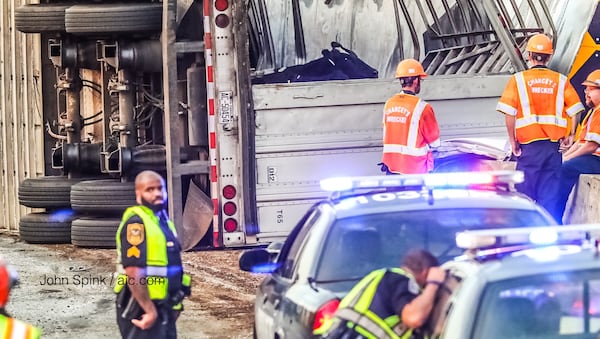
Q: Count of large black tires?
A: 6